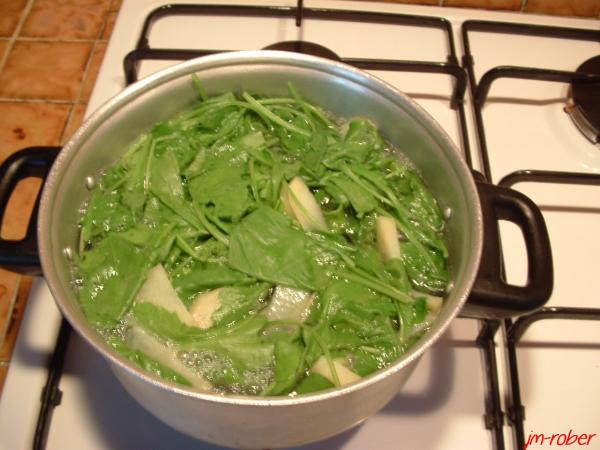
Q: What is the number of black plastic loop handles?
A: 2